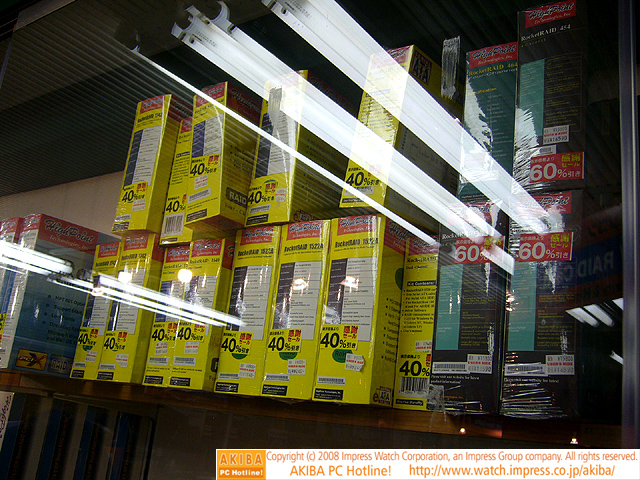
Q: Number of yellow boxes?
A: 13